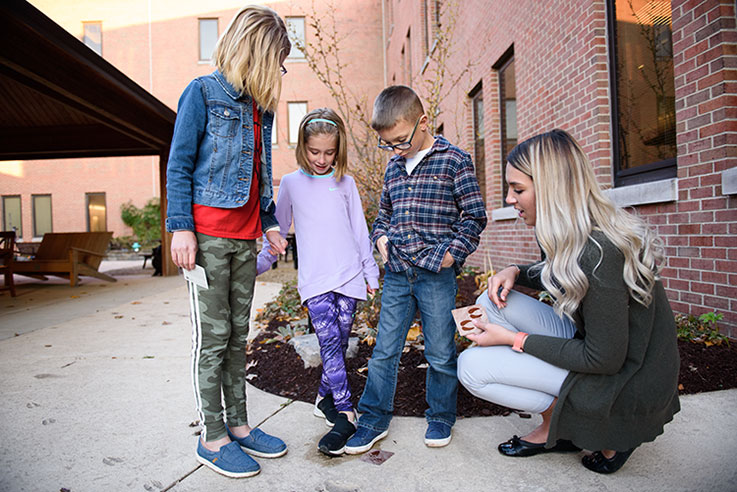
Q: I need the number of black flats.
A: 2